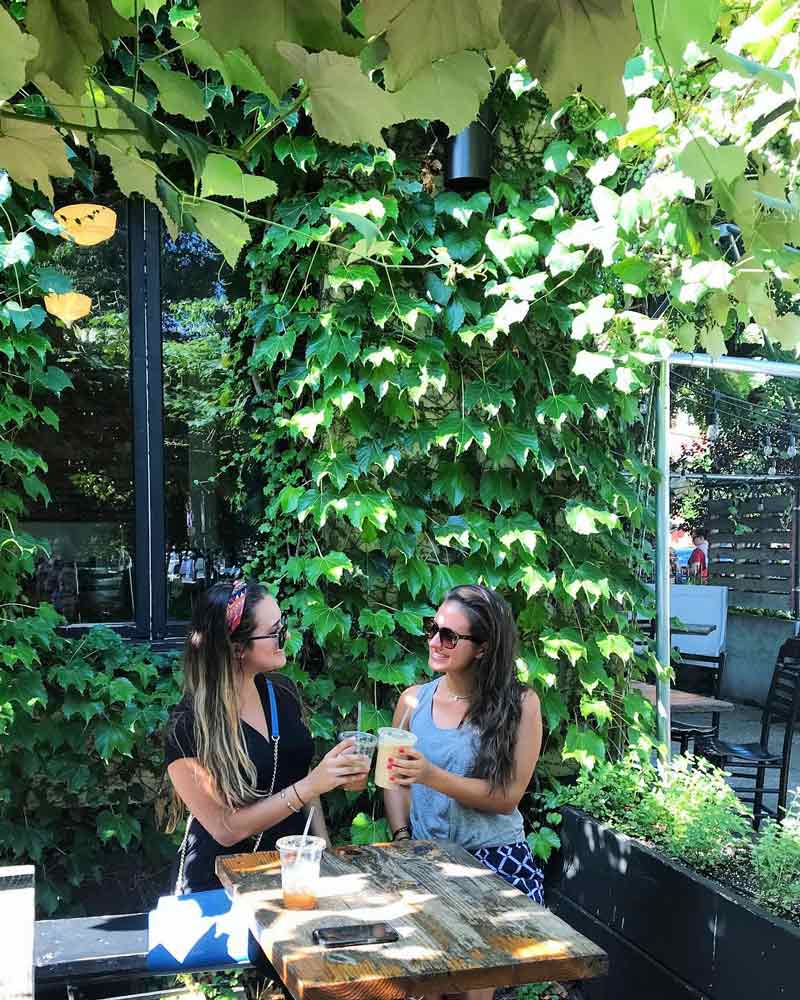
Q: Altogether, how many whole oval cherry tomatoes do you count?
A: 0